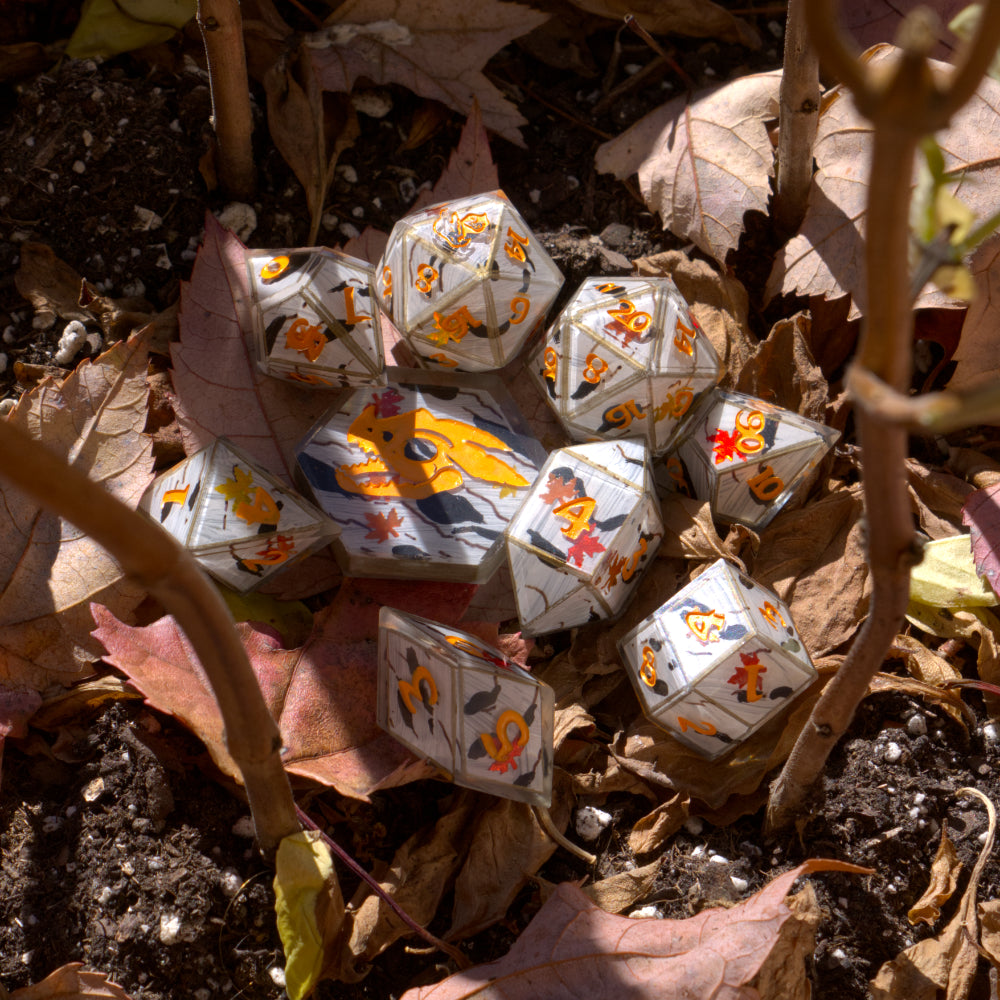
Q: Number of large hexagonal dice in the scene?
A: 1